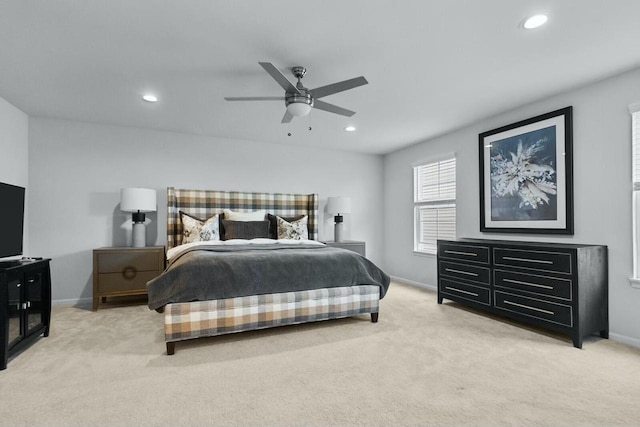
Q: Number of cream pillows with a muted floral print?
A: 2